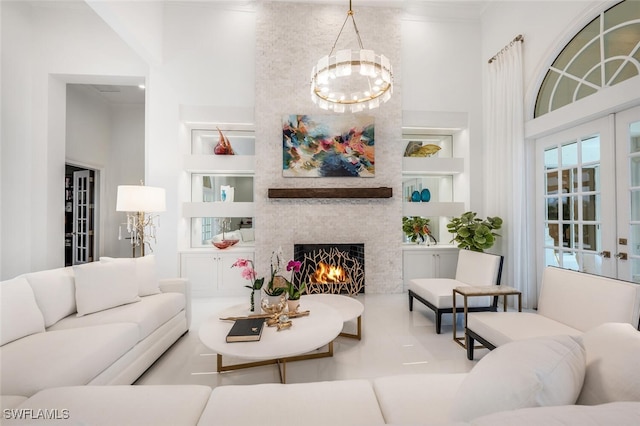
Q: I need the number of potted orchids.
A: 3